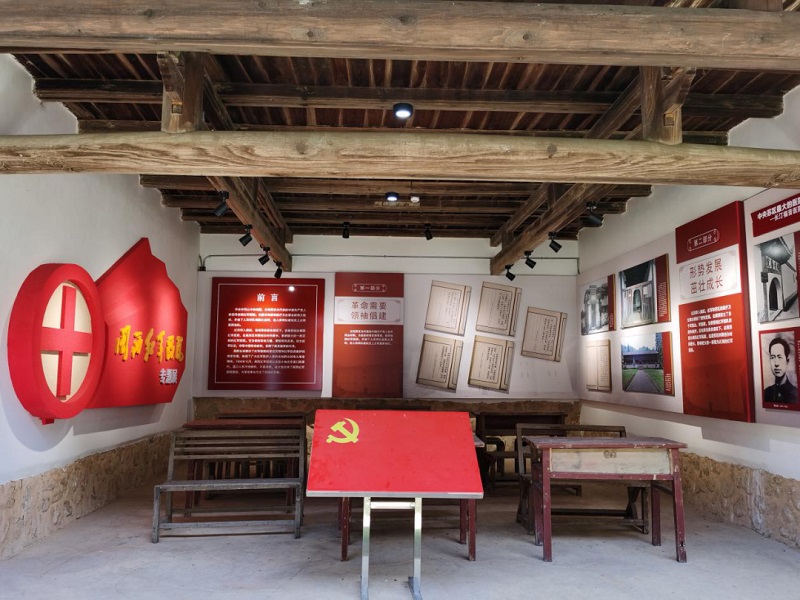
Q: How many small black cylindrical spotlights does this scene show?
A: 10